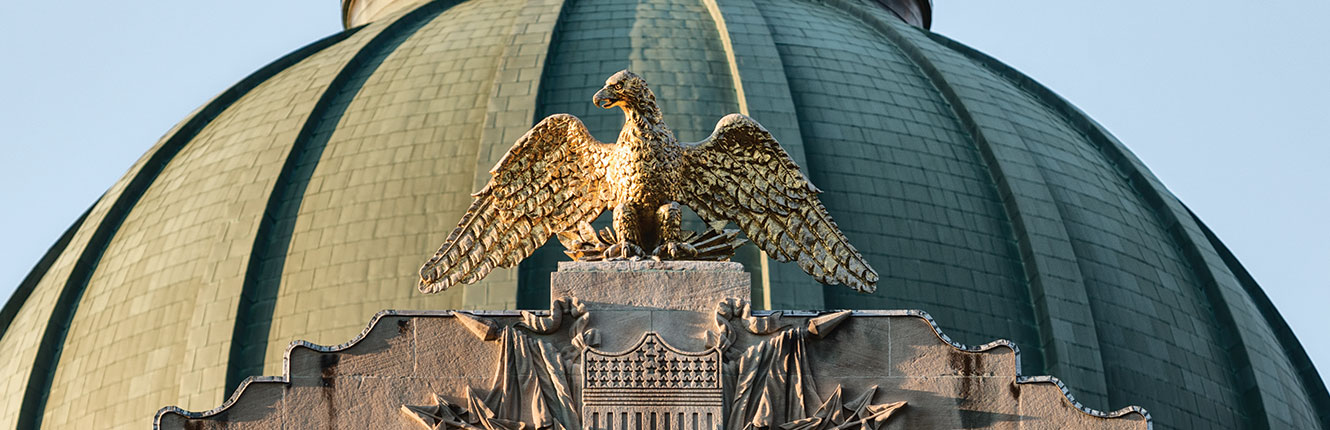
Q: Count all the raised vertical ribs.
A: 8